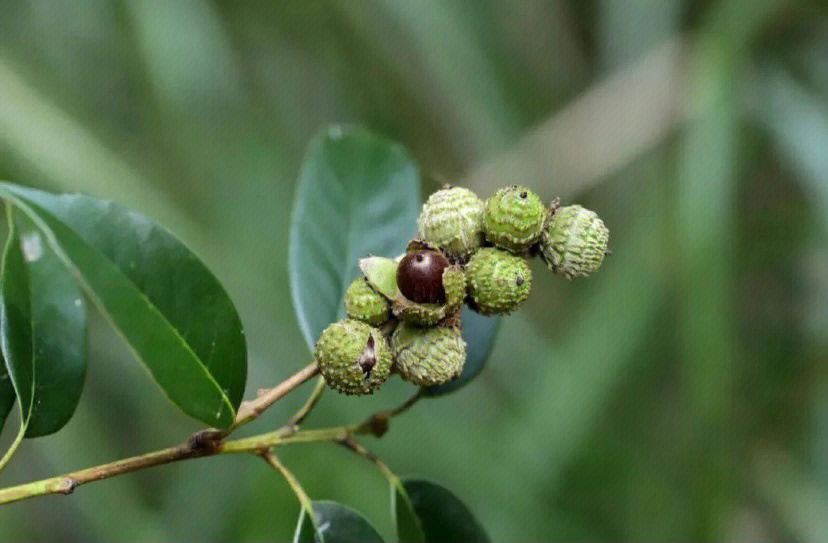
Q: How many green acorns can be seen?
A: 7